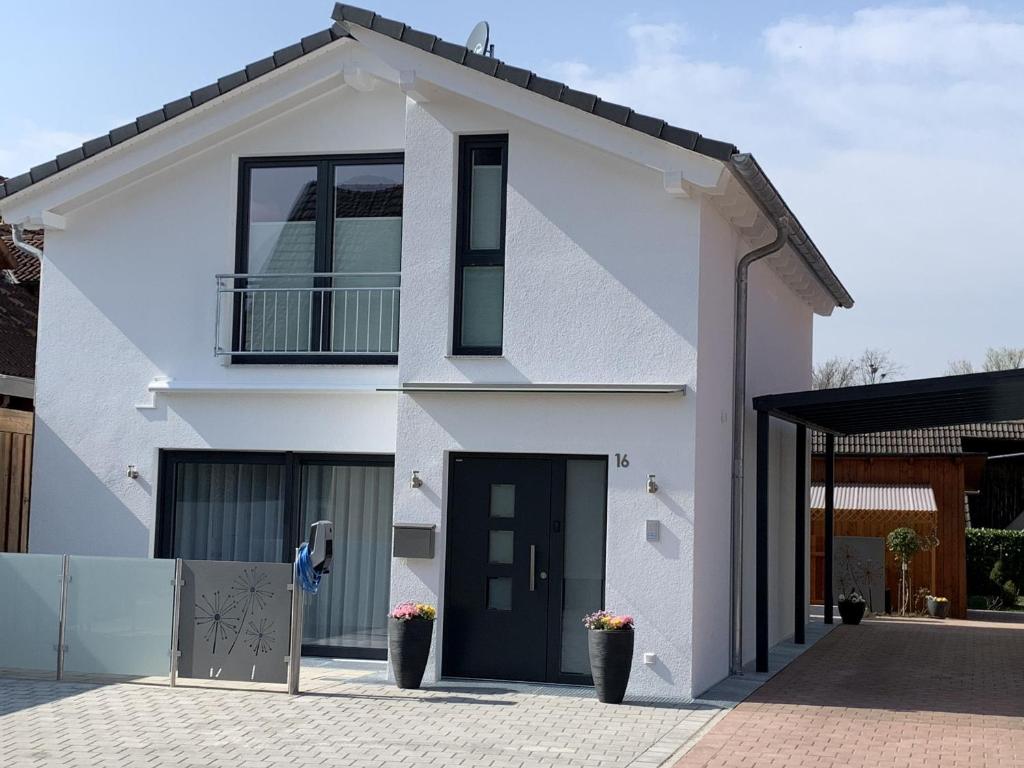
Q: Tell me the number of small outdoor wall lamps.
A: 3